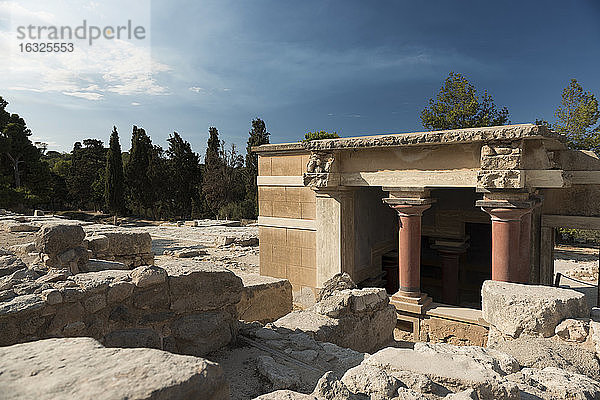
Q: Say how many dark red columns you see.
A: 3